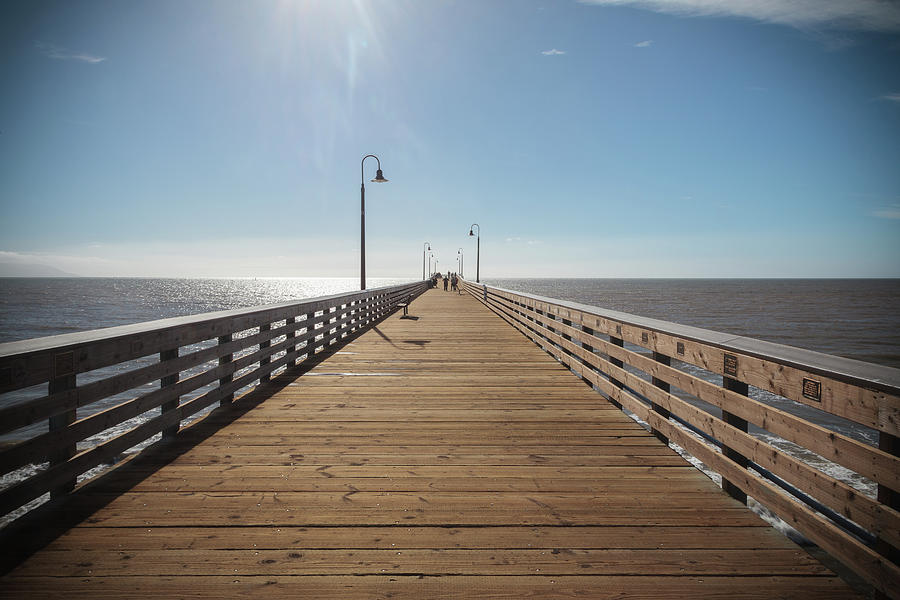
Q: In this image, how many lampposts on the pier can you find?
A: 7